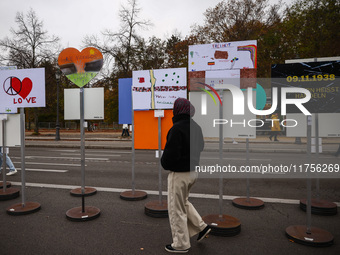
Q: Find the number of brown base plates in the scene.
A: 11